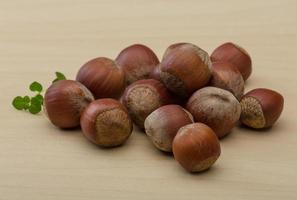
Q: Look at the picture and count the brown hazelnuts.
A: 13